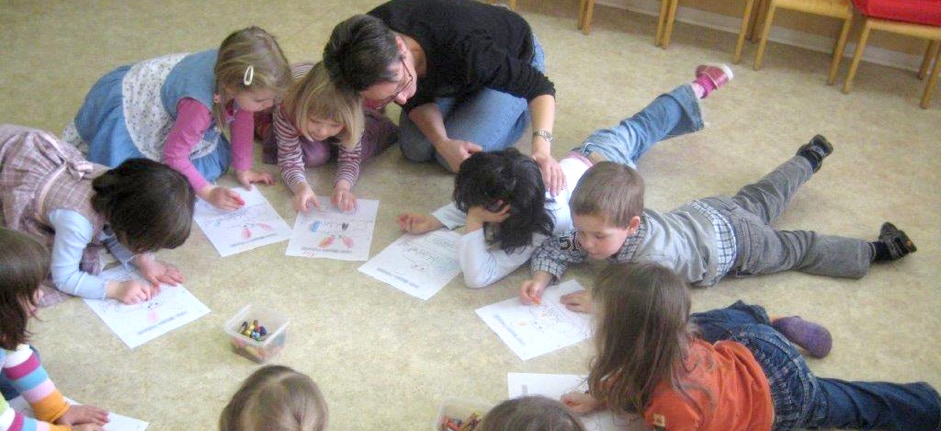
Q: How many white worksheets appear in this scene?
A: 7